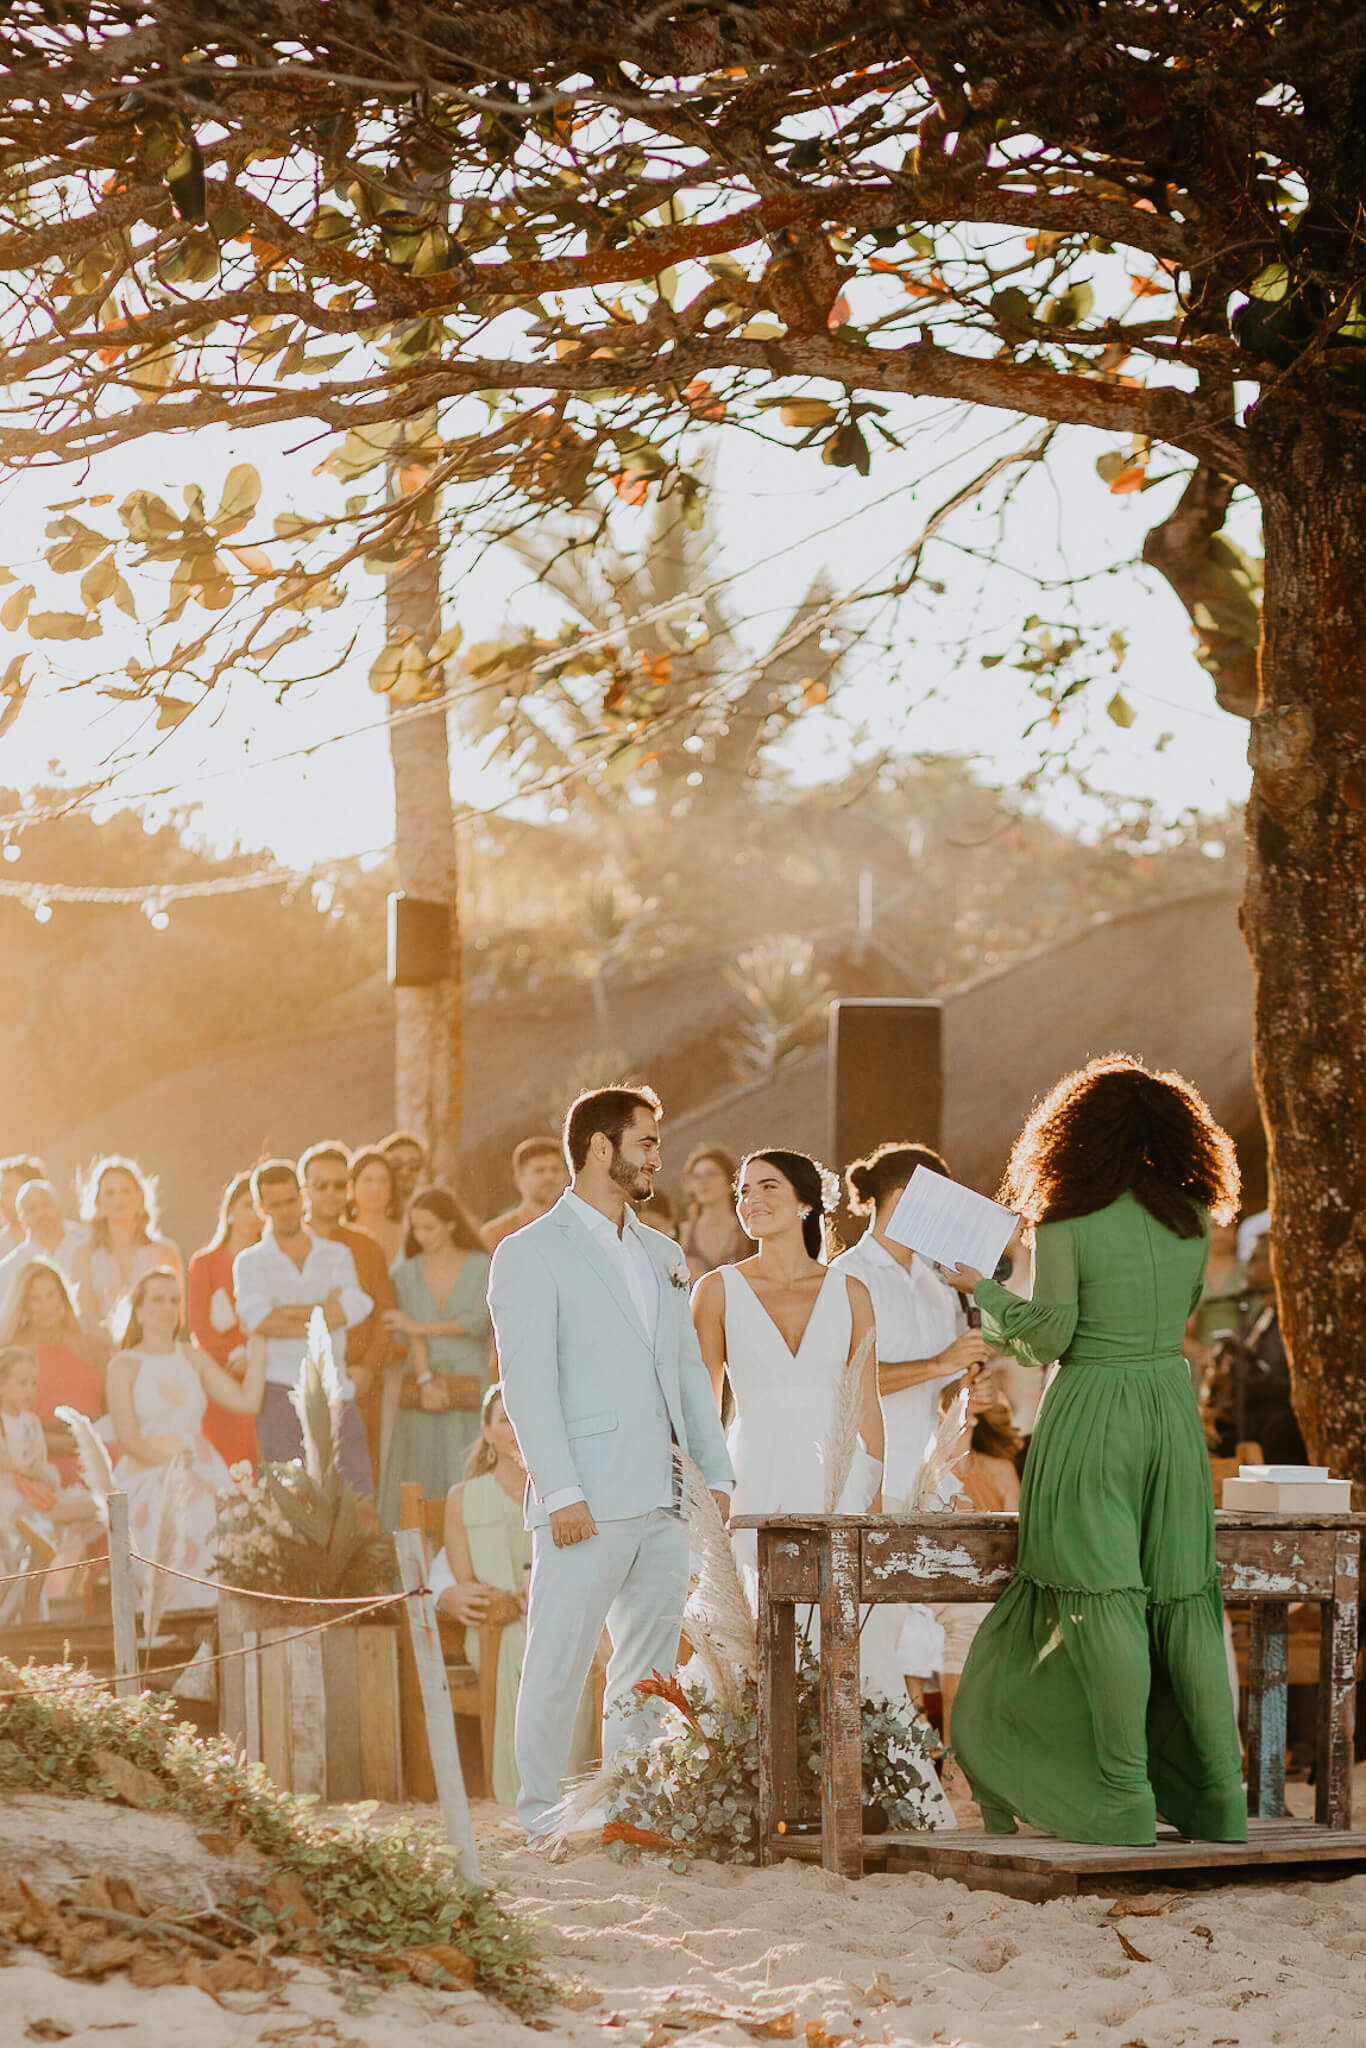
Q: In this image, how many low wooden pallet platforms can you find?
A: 1